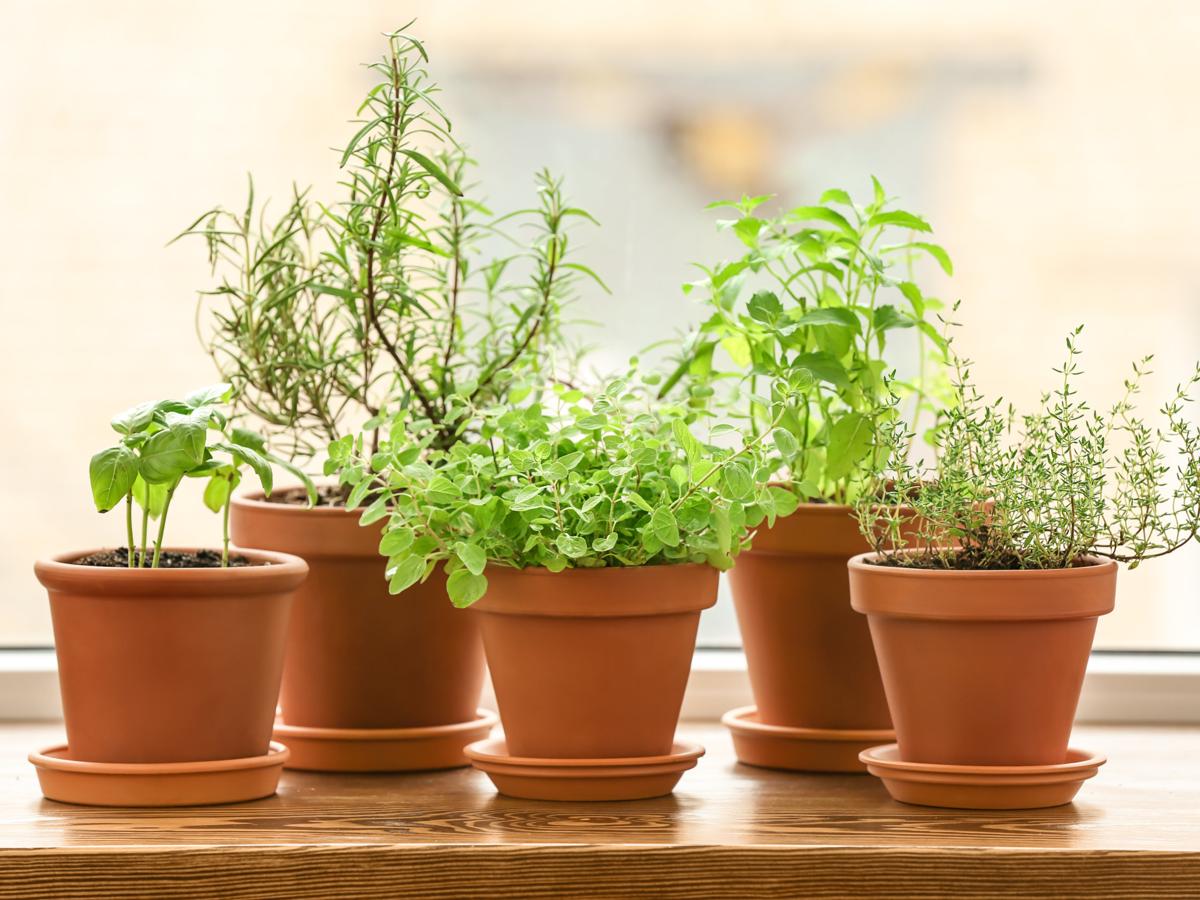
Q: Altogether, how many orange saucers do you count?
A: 5